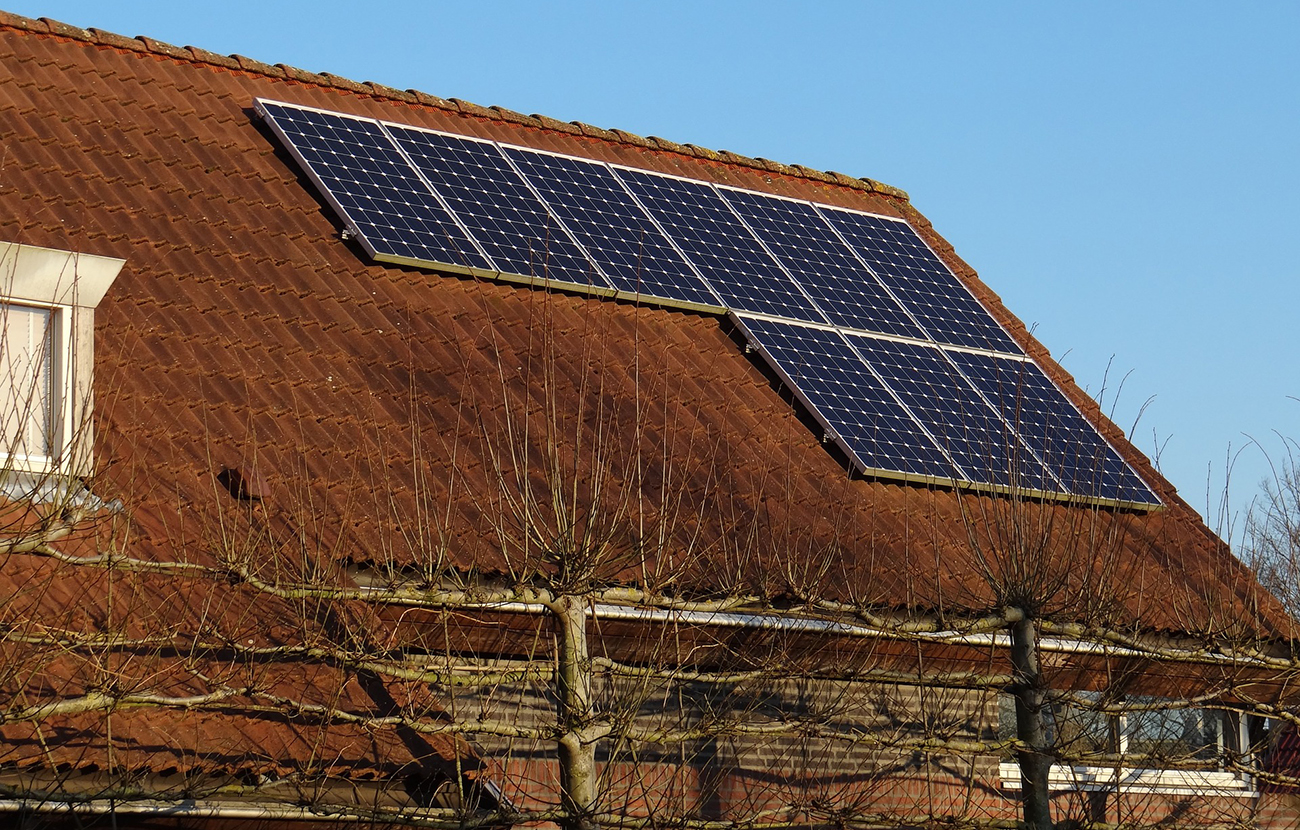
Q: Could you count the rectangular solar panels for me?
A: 9